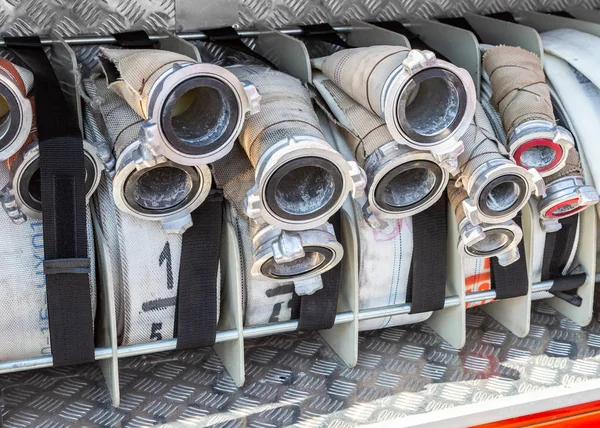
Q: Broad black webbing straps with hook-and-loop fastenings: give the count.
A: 6